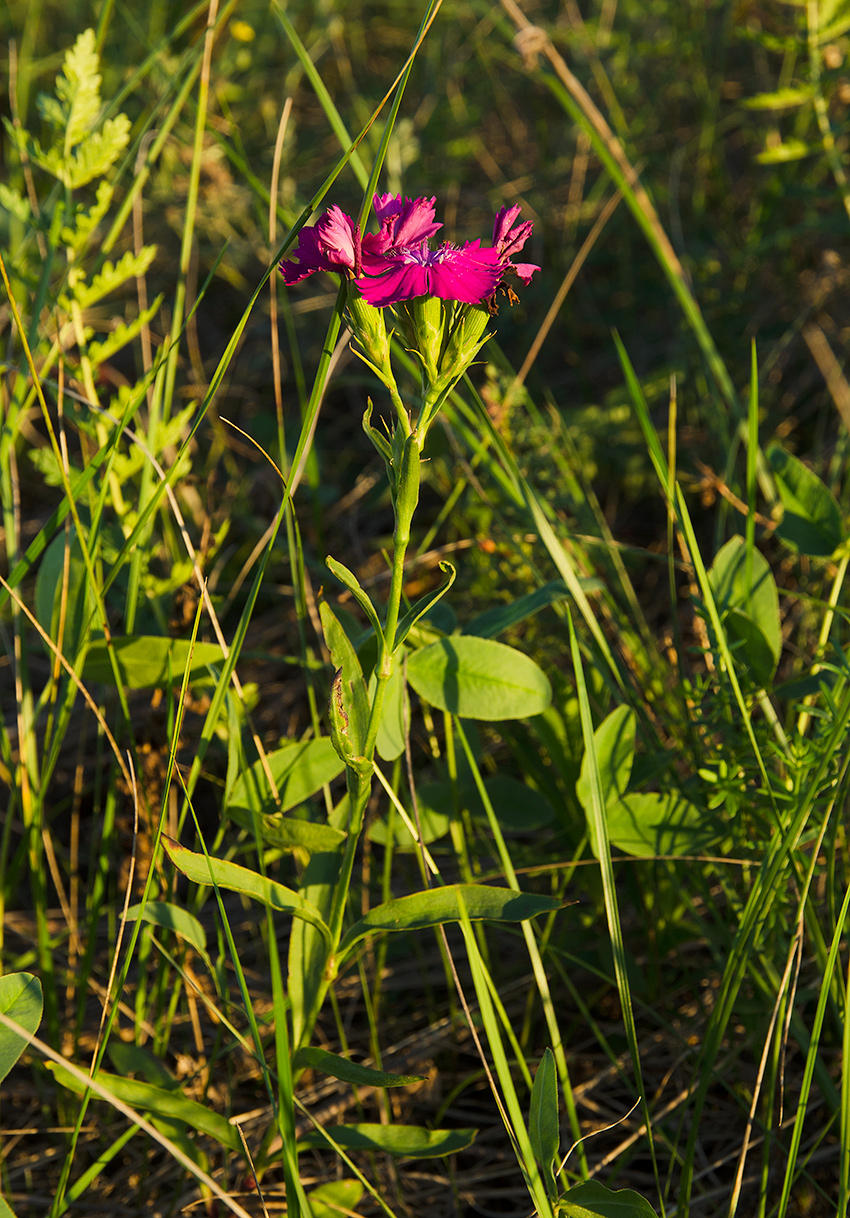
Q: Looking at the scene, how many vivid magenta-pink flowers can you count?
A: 4